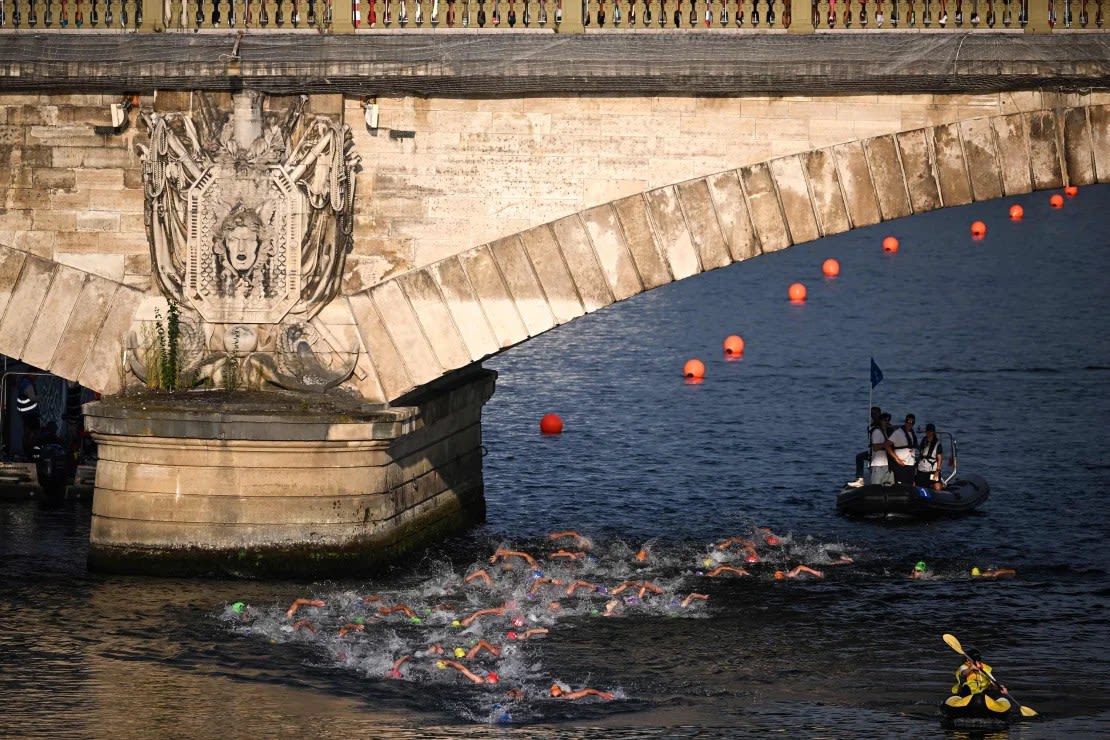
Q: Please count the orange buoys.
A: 10